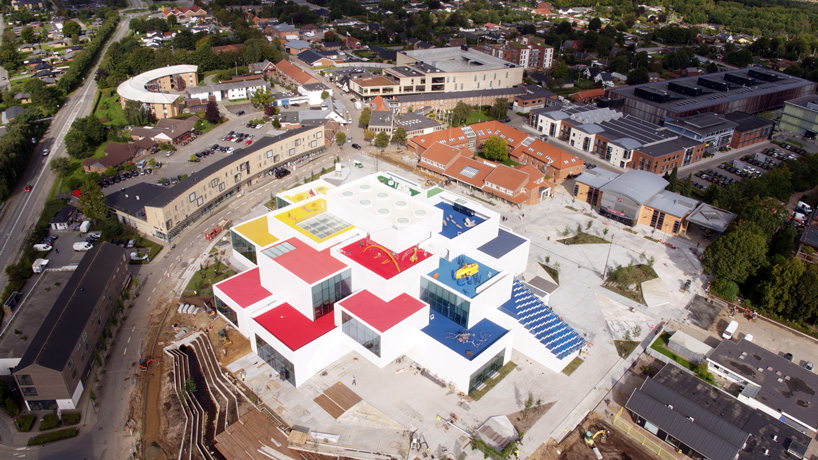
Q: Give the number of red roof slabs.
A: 5